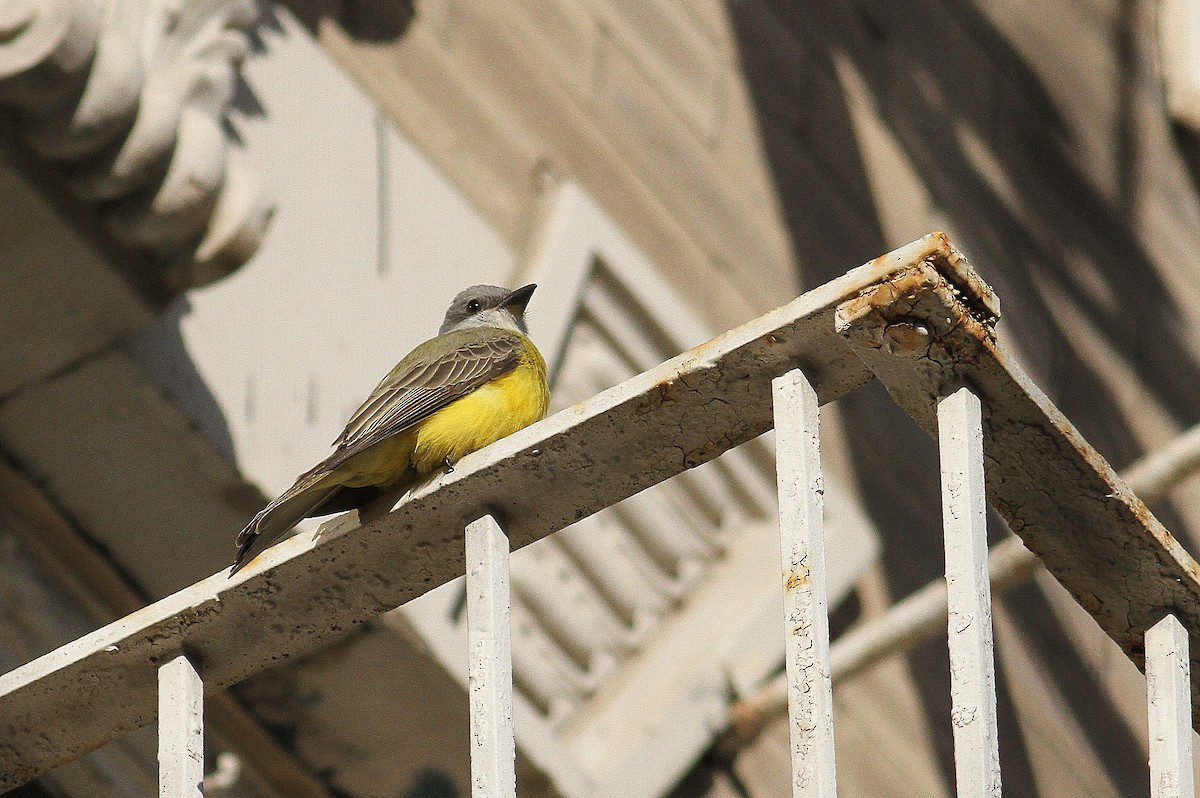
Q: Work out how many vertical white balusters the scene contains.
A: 5